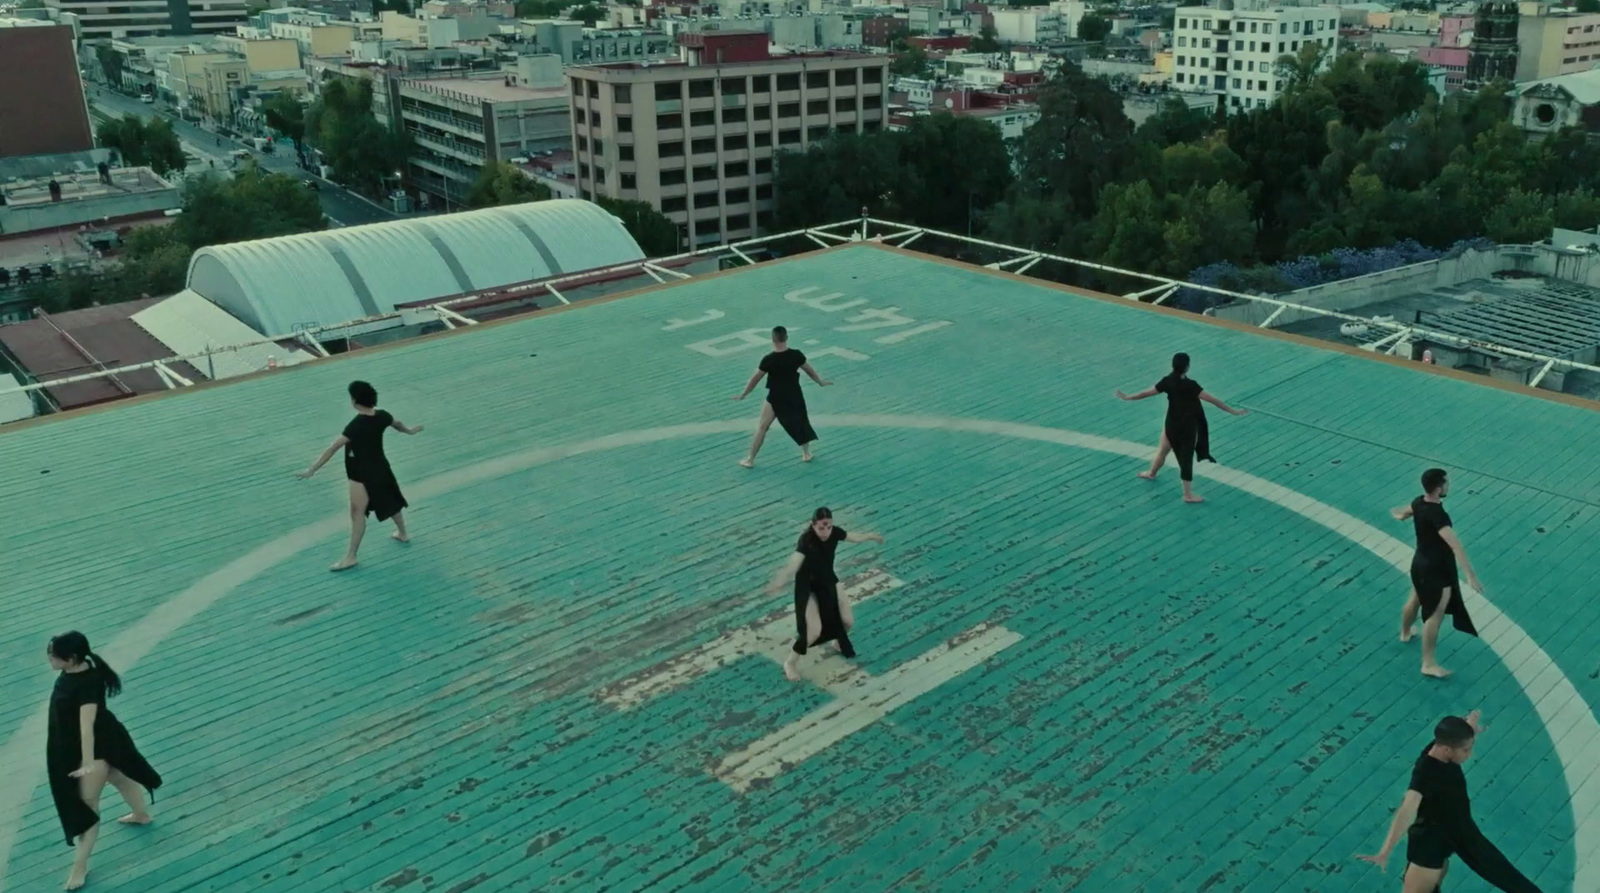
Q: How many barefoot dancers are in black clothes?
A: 7